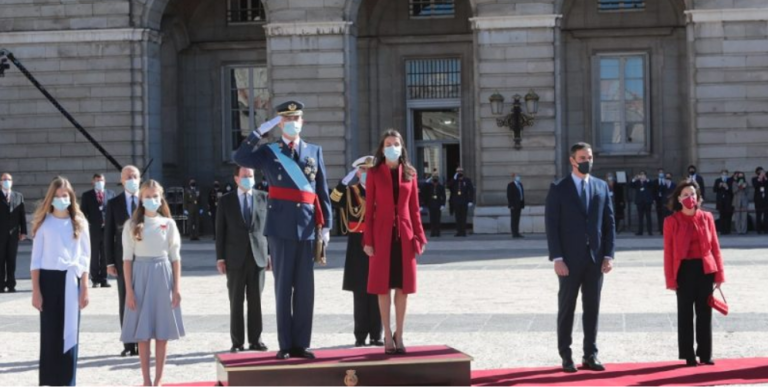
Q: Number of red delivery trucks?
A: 0